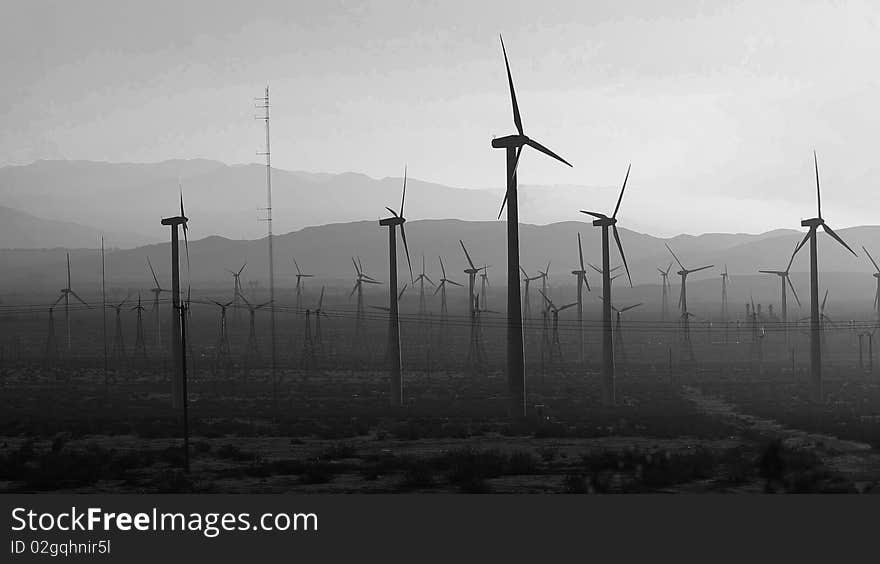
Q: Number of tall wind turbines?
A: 5